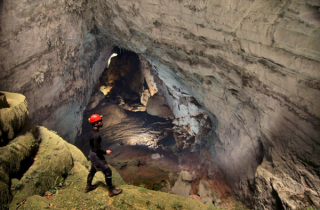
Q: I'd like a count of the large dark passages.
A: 1